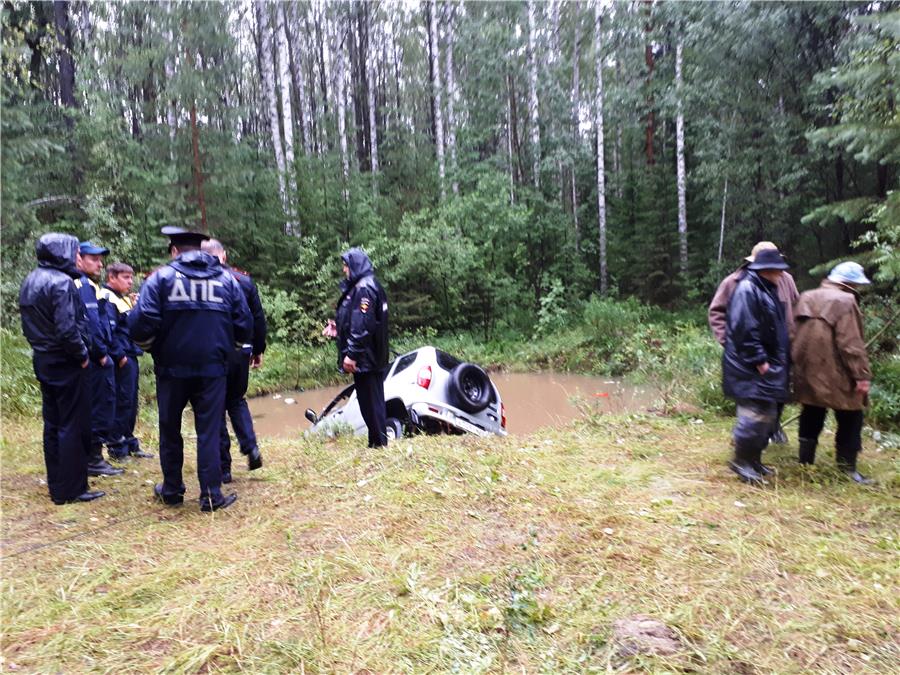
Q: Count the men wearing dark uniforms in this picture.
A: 6